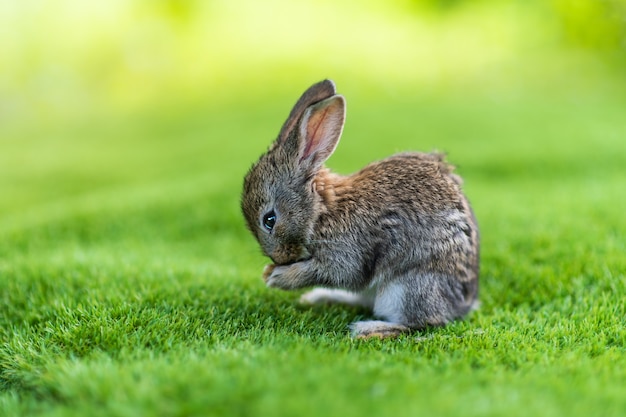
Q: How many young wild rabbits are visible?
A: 1